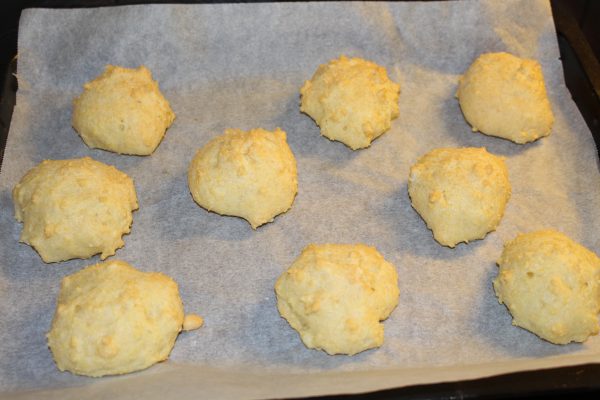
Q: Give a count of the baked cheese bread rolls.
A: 9